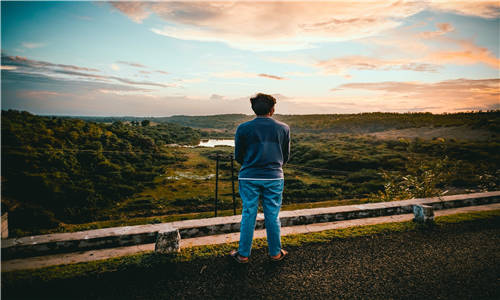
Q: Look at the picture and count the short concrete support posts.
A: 2